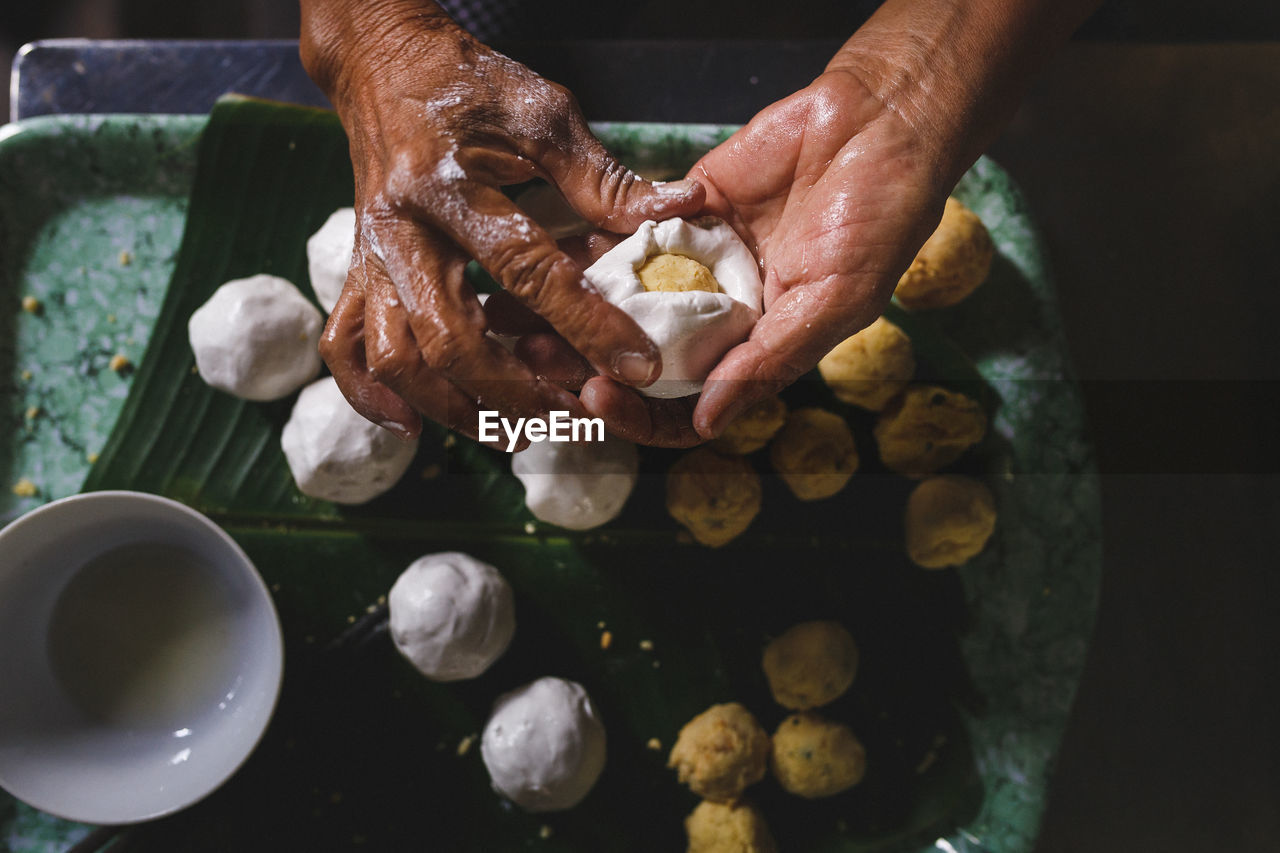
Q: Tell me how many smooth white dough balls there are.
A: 6